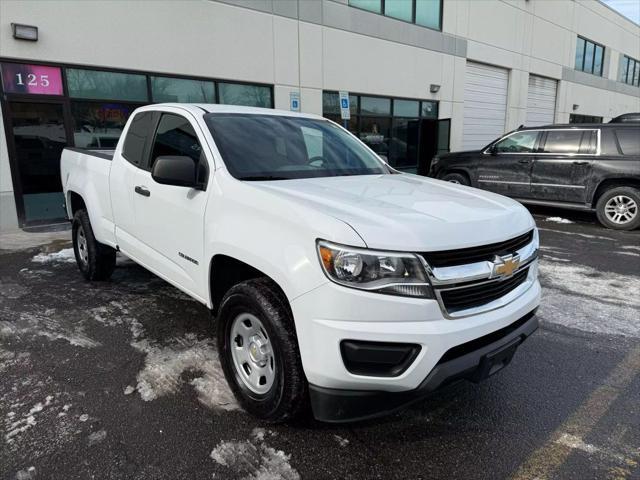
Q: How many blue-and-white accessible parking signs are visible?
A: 2